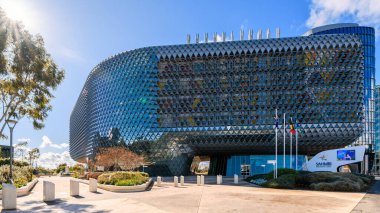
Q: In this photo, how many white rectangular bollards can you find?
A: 11